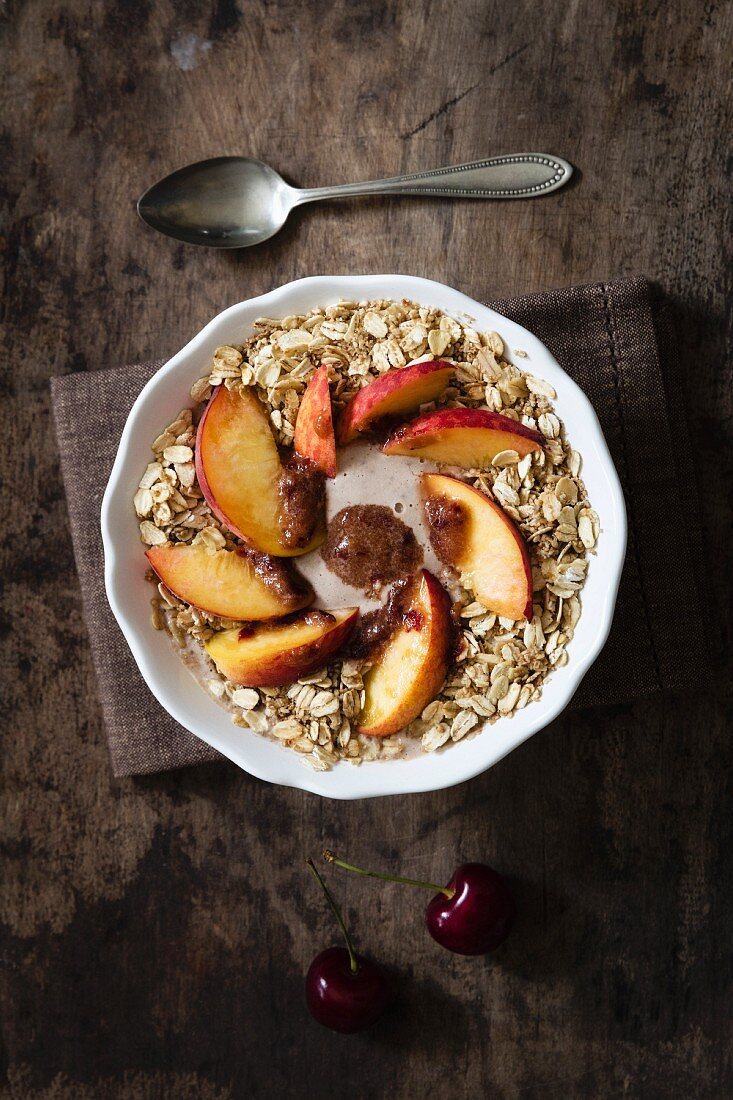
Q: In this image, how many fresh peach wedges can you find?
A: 8